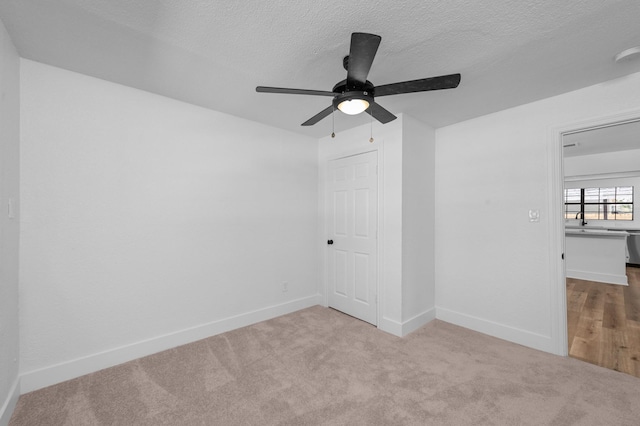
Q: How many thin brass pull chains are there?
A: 2